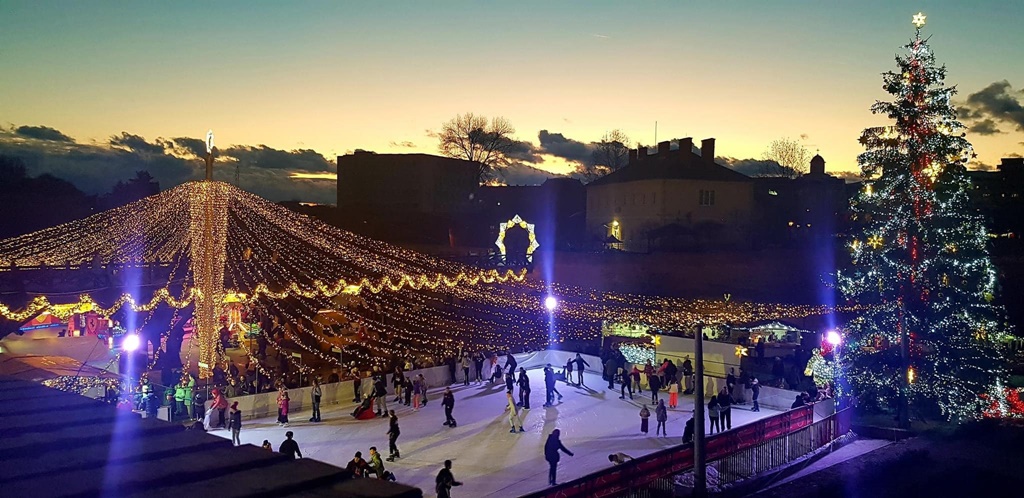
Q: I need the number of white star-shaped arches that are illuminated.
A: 1